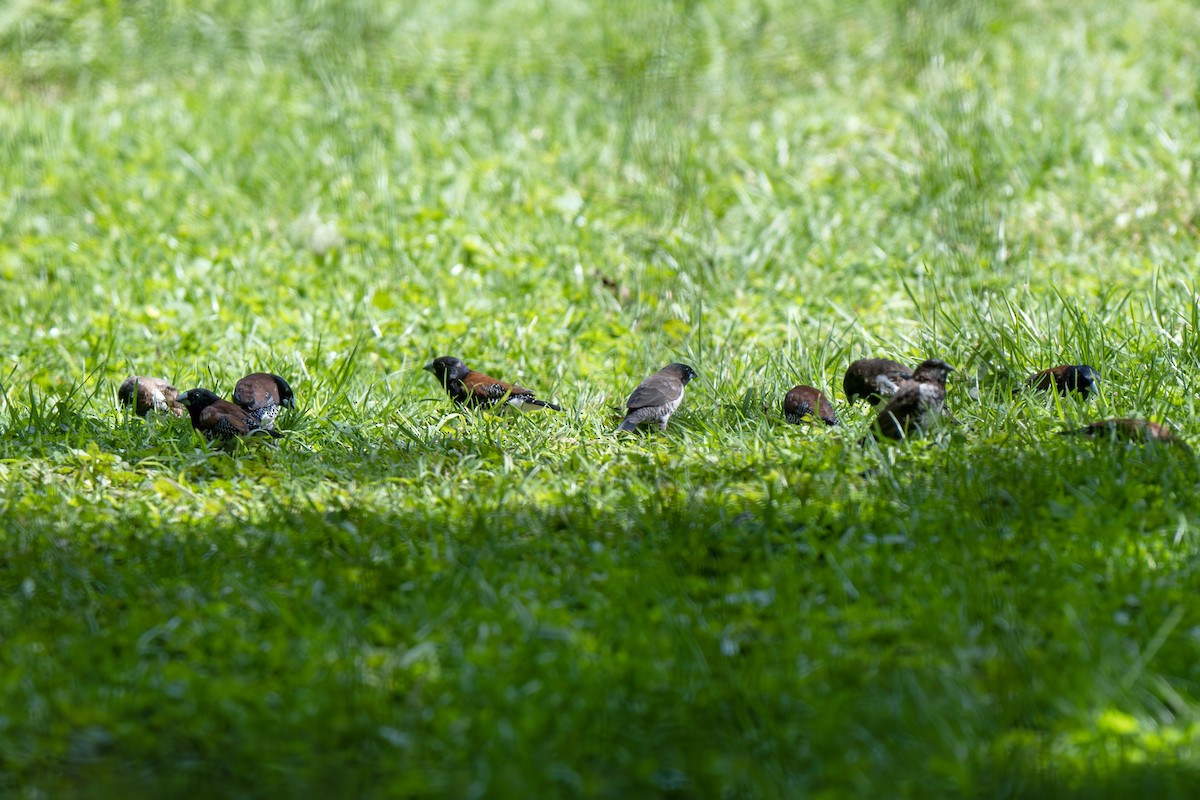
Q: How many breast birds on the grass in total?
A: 10